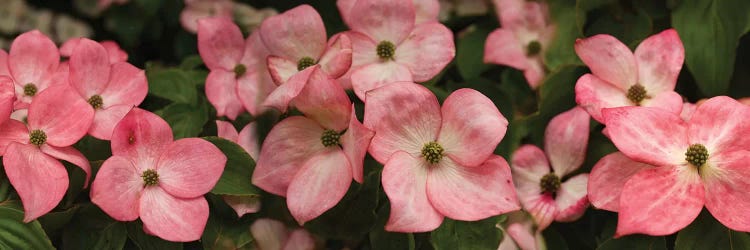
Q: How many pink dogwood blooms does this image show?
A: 13